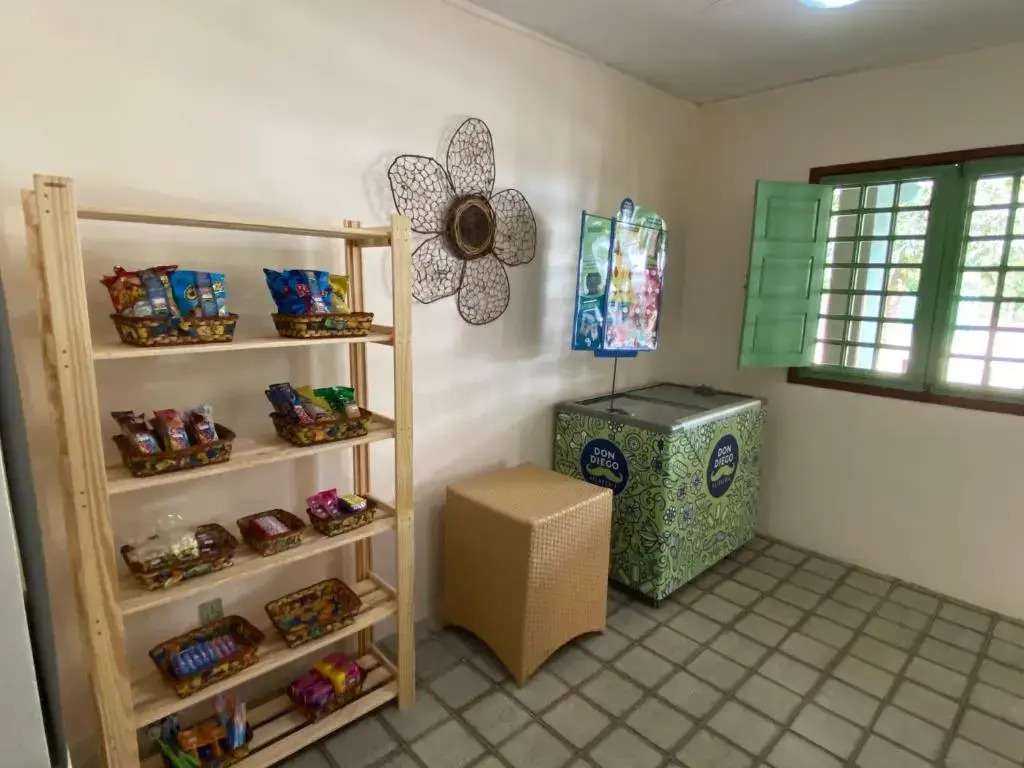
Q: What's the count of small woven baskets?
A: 11